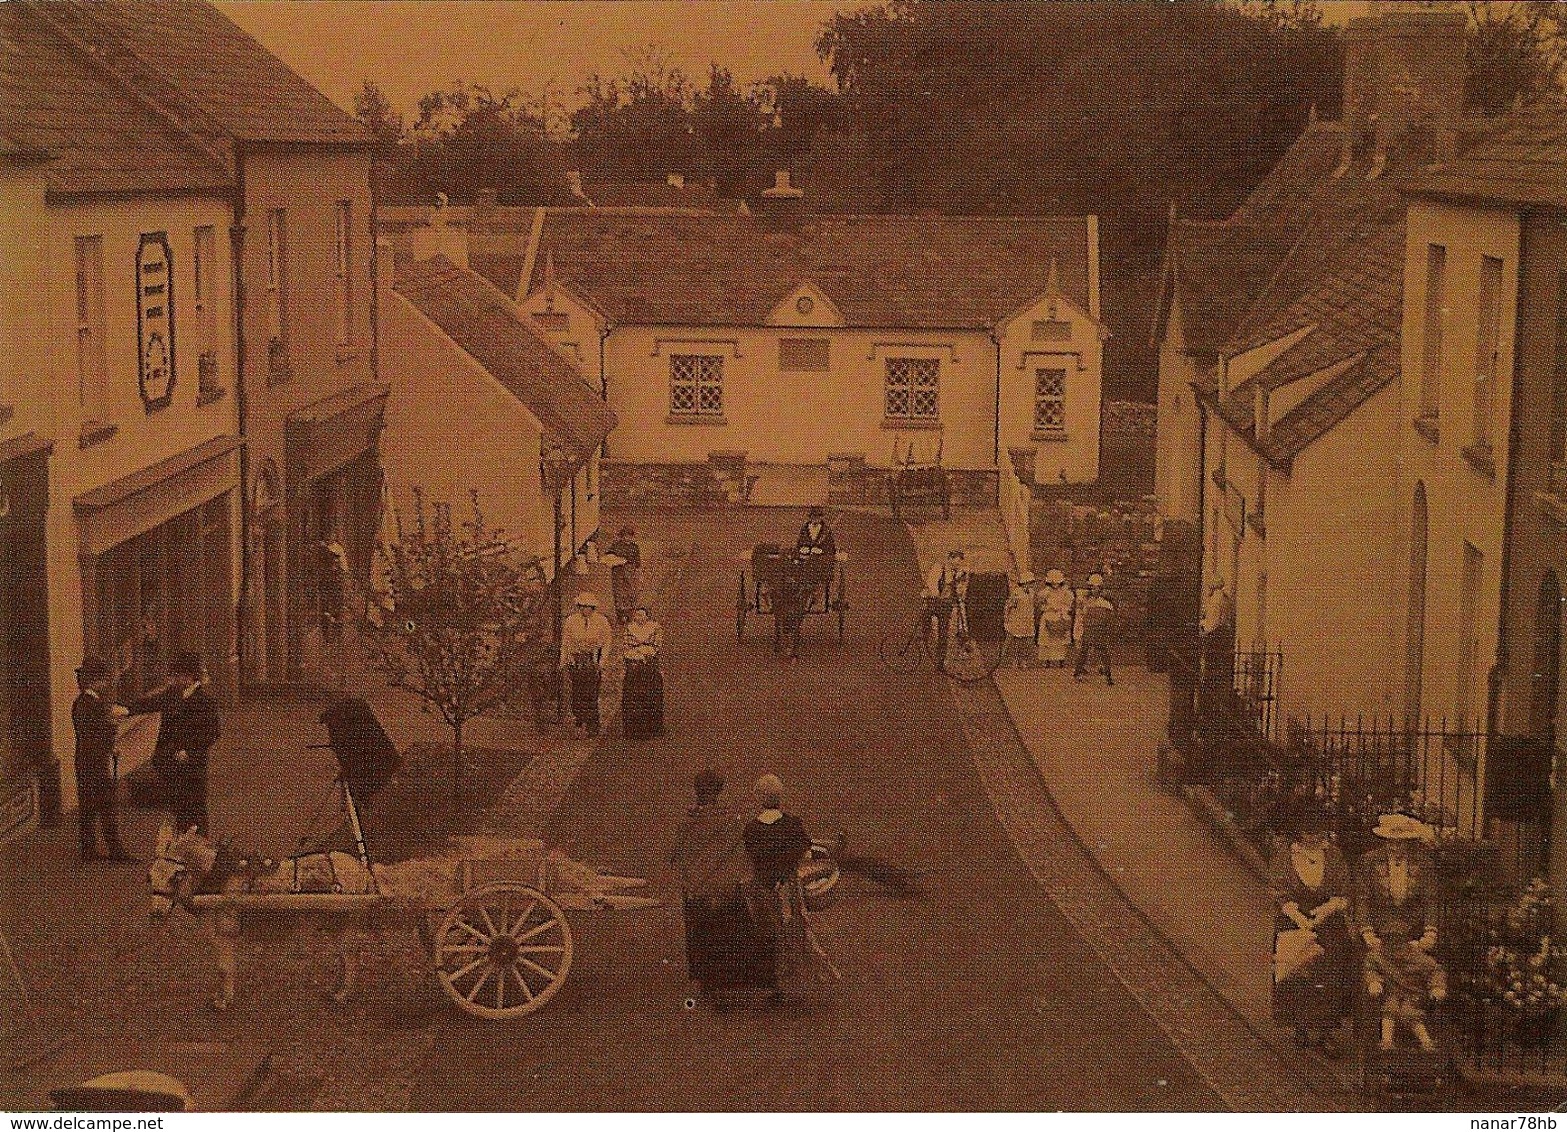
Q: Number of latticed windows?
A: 3